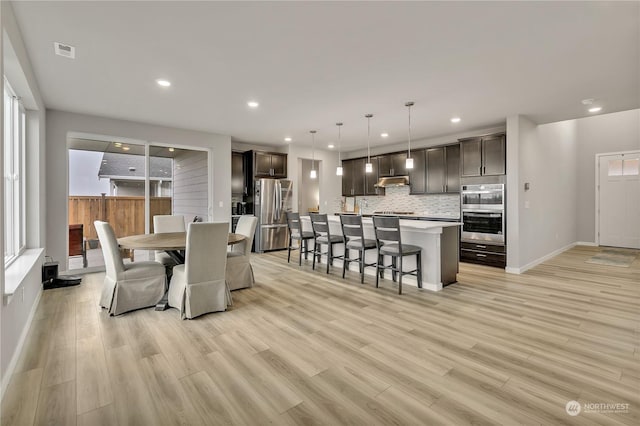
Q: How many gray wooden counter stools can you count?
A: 4